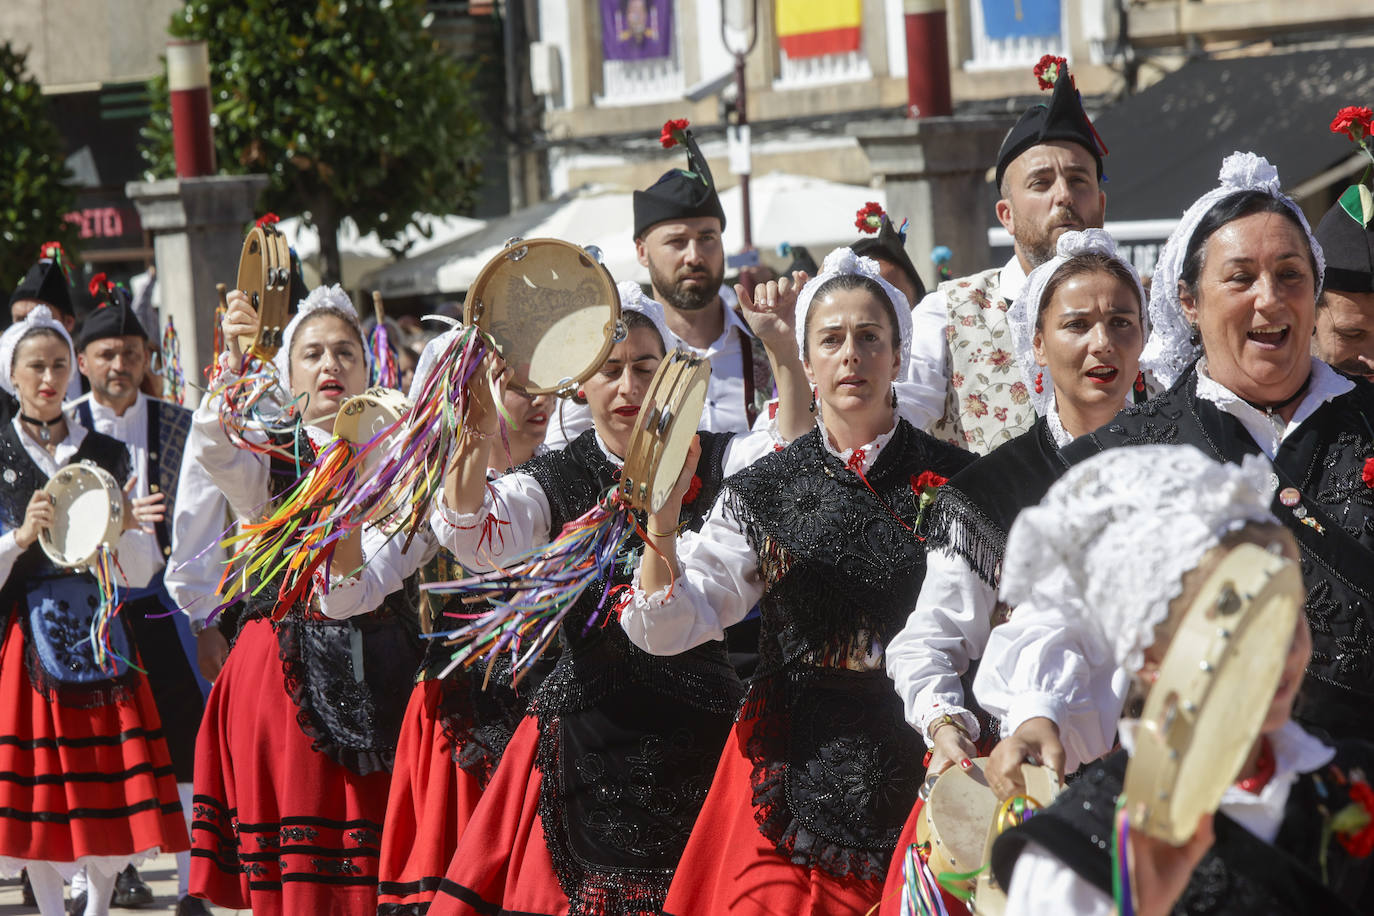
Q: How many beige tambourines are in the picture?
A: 8